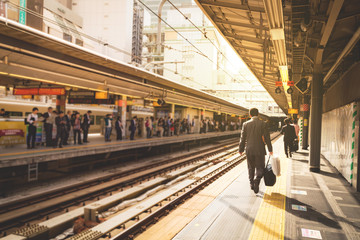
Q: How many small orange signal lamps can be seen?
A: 2